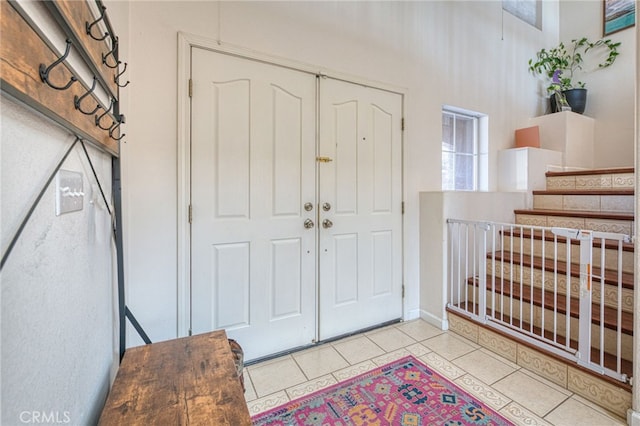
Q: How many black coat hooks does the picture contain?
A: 7